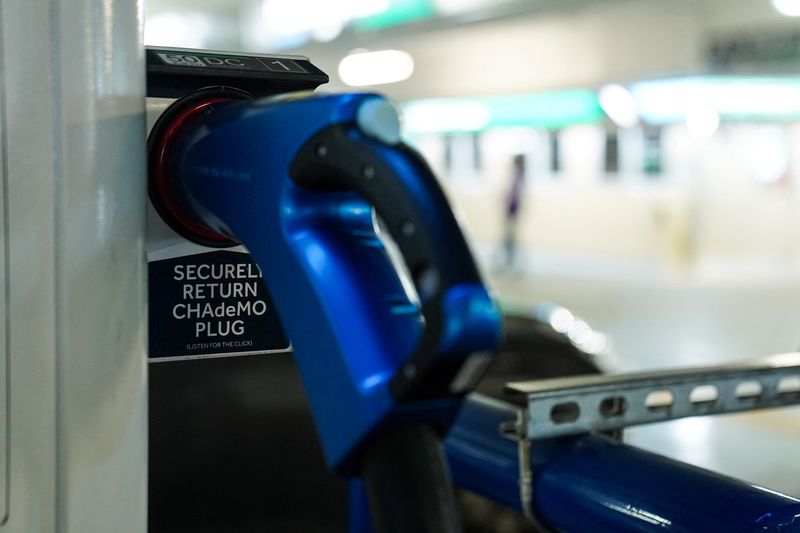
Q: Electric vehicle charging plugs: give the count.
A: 1